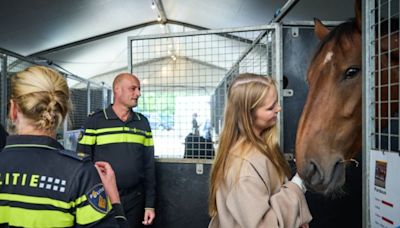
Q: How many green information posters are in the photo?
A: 0